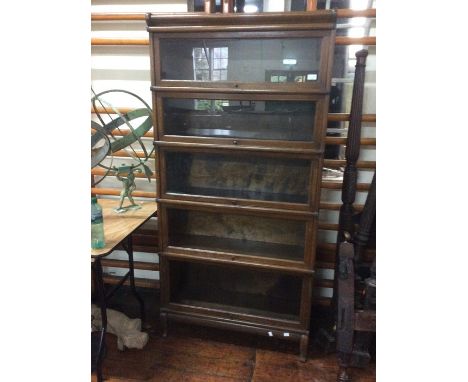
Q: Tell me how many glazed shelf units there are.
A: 5